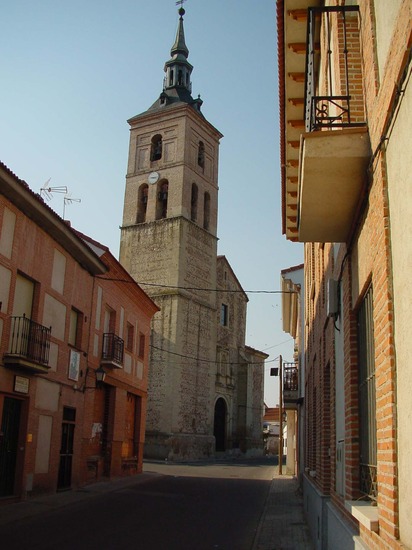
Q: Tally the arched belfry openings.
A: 6